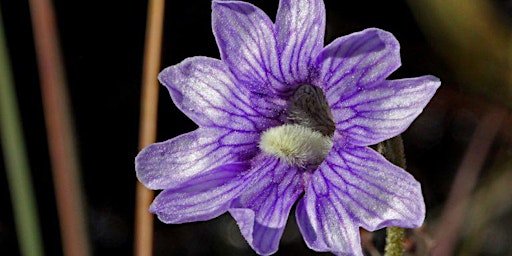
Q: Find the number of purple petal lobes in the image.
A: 10